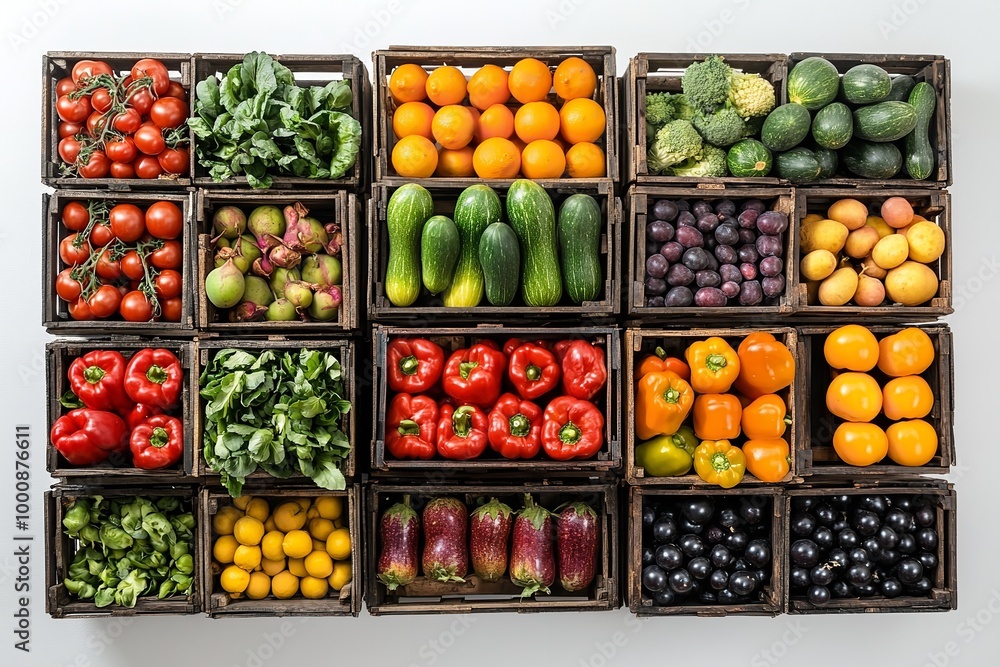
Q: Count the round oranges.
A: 15